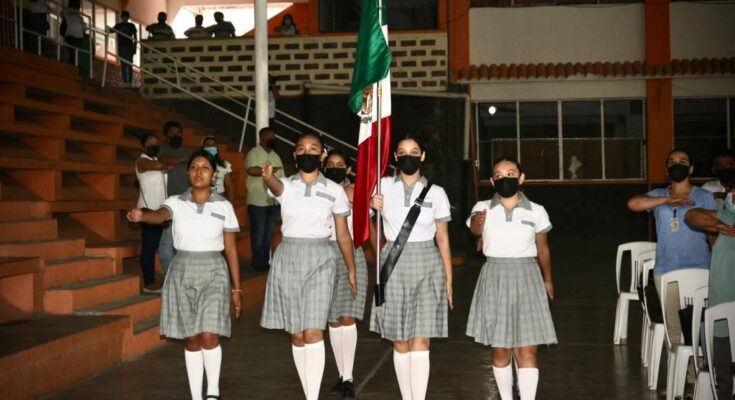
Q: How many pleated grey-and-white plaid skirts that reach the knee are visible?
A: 5